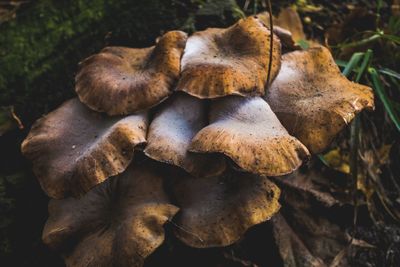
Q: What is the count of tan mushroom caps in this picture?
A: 8